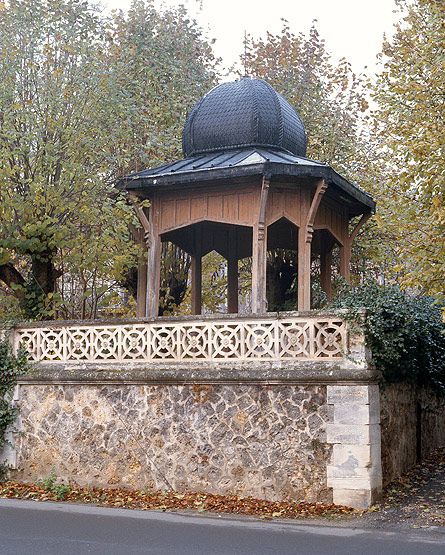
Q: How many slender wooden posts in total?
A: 8